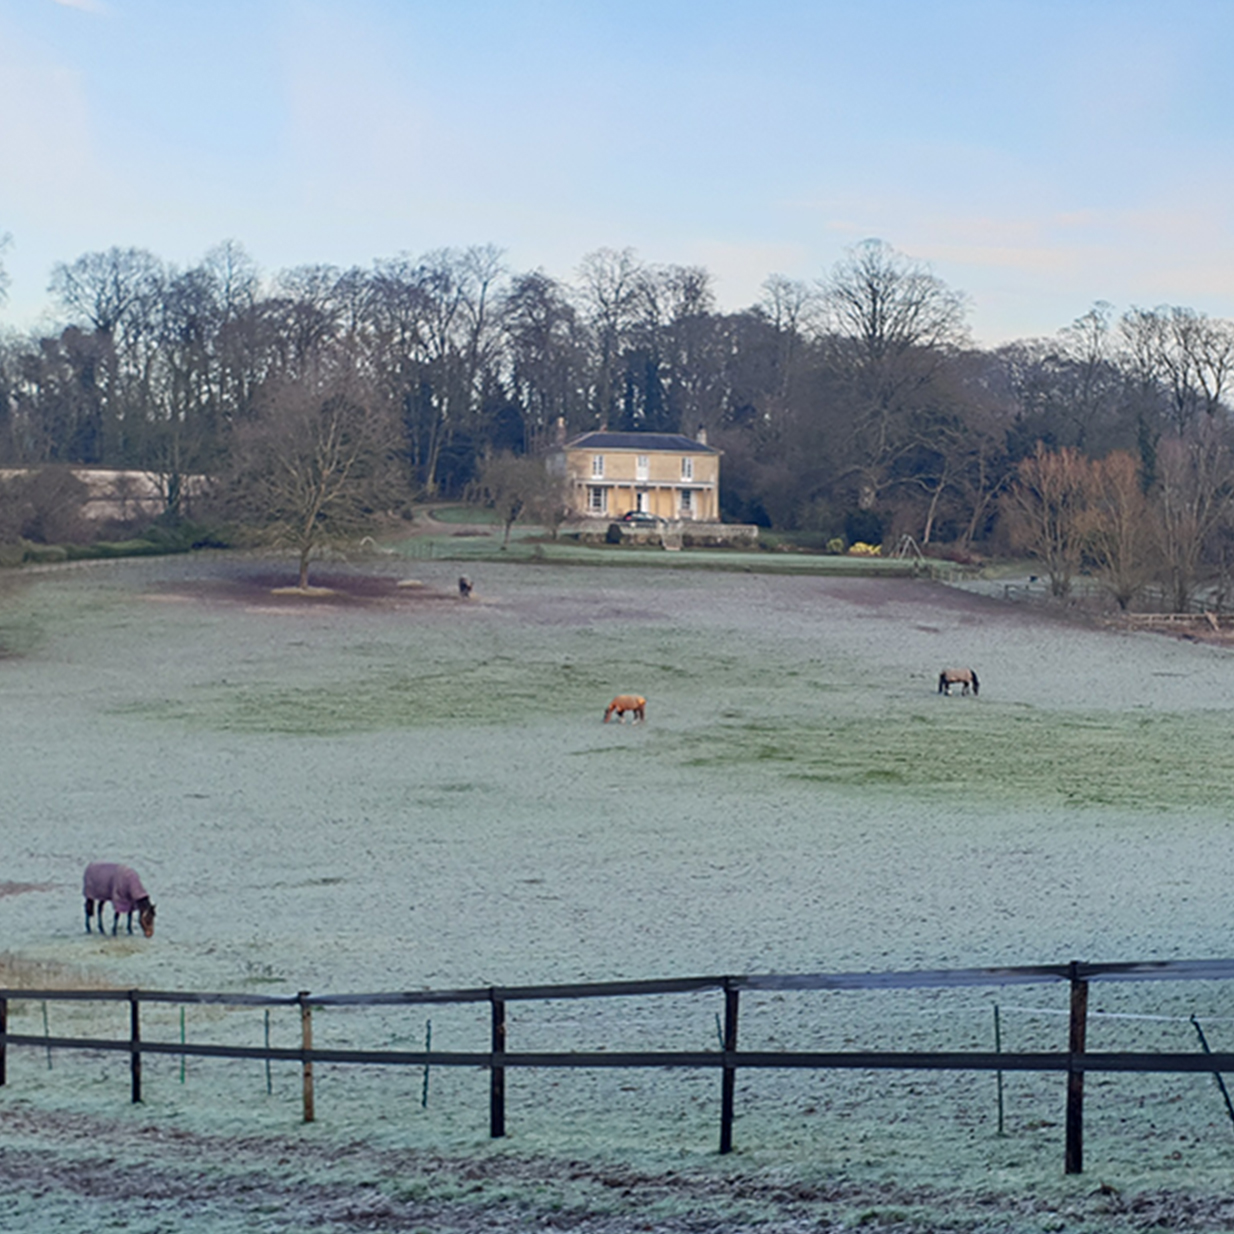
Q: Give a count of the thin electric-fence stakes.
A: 7